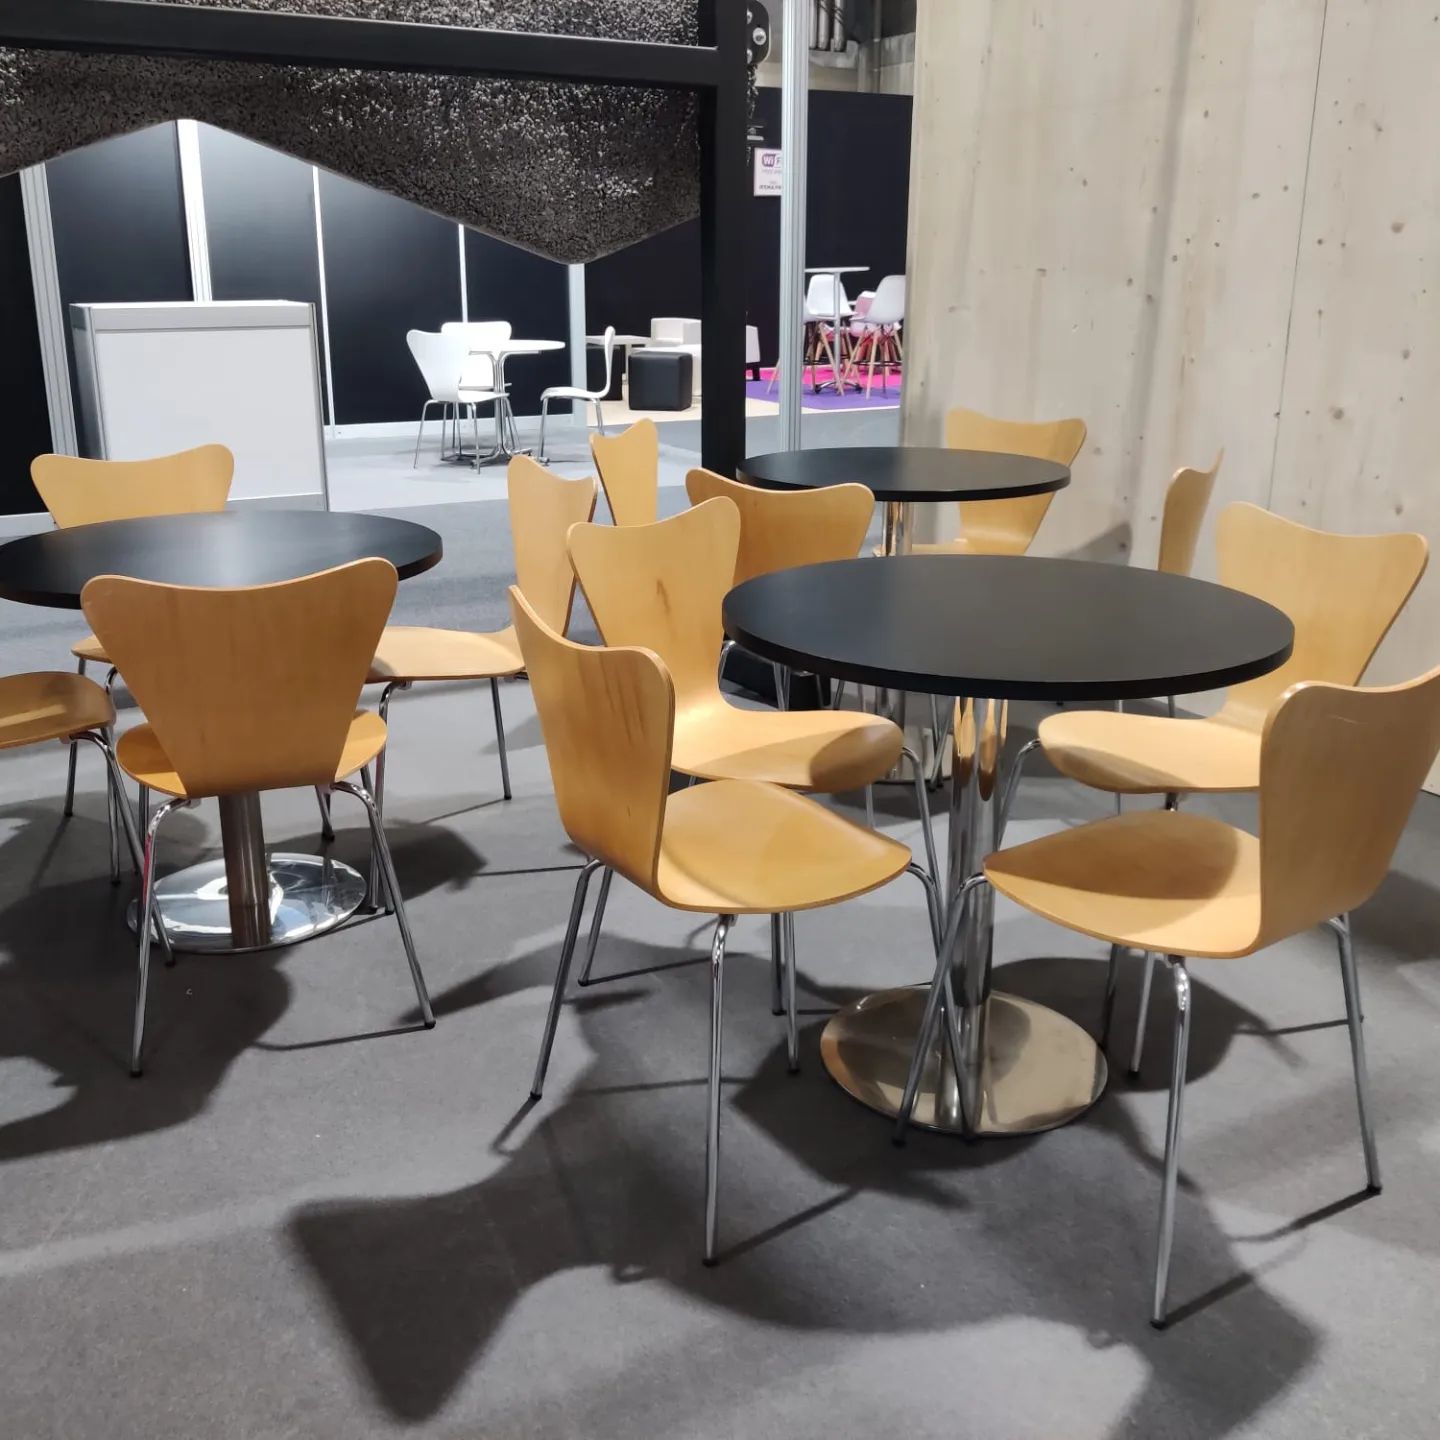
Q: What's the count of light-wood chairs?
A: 12